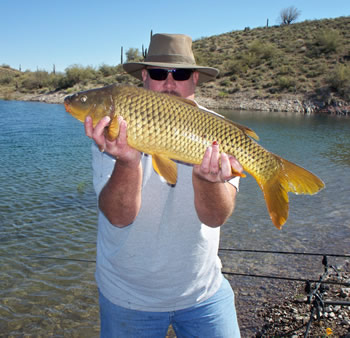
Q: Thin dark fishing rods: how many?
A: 2